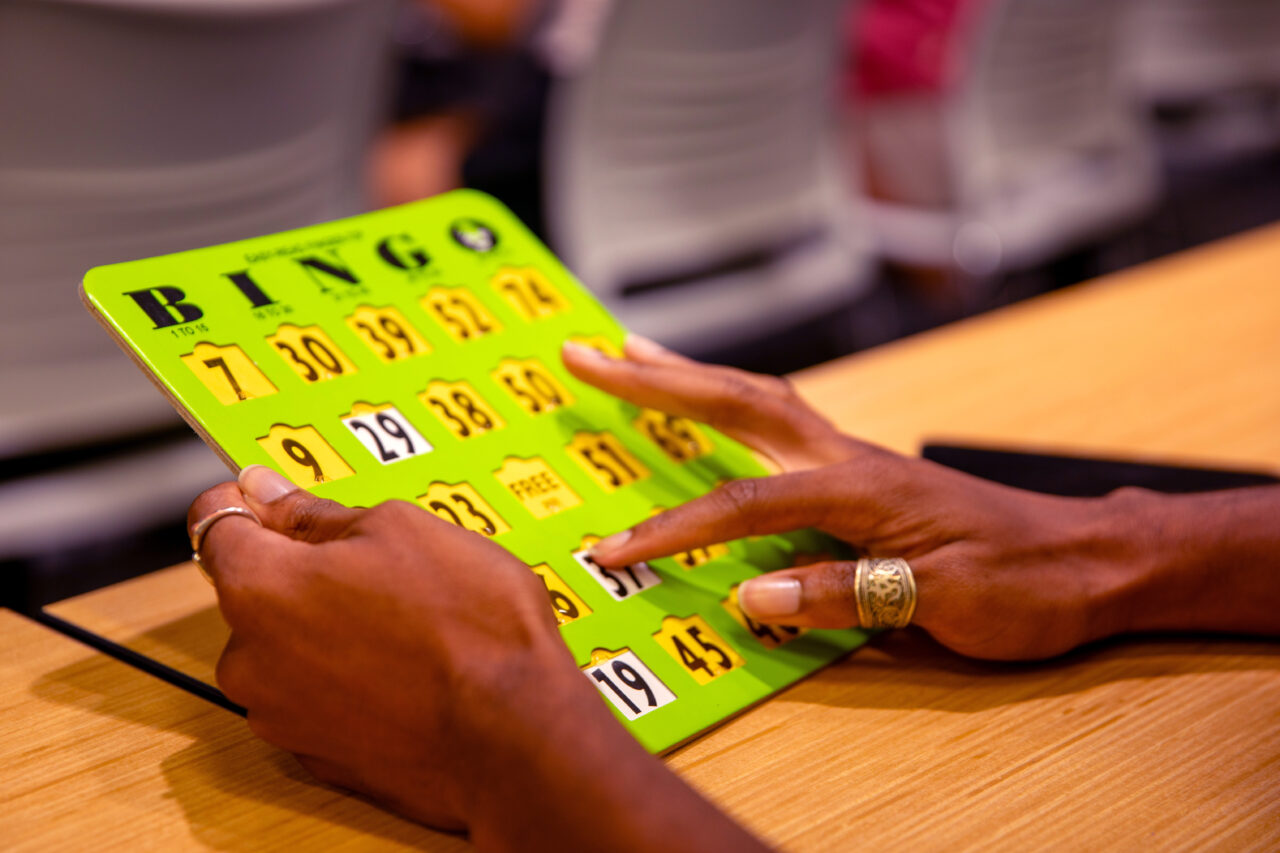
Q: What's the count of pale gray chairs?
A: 4